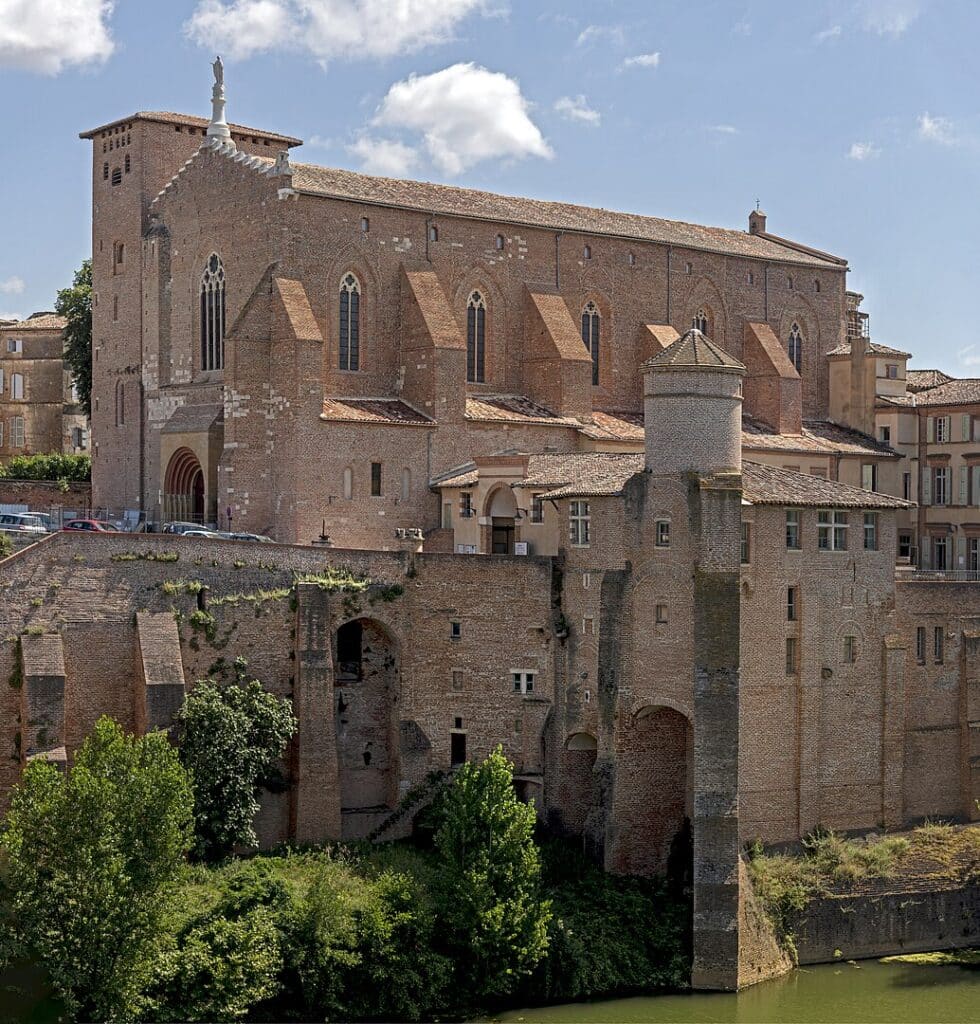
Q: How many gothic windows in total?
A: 6